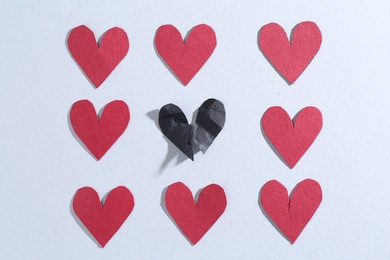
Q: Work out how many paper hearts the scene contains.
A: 9